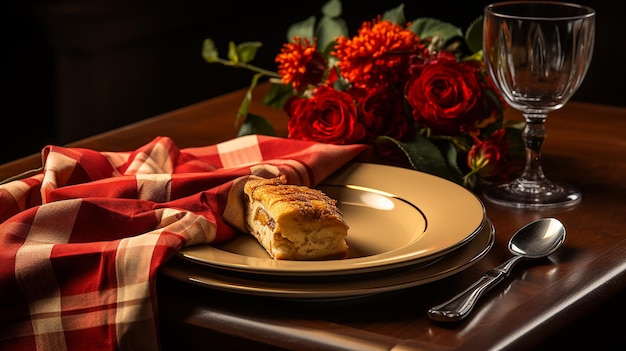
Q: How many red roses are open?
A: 3